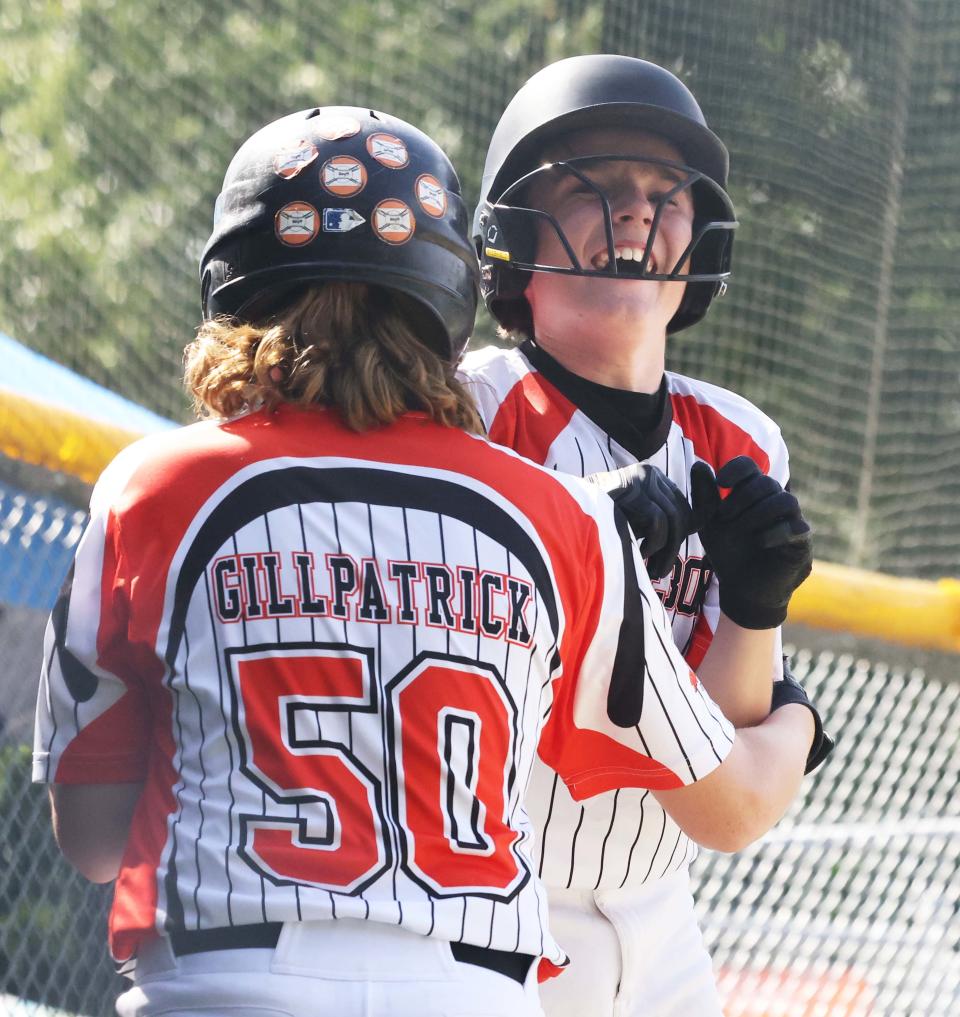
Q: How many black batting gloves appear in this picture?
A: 2